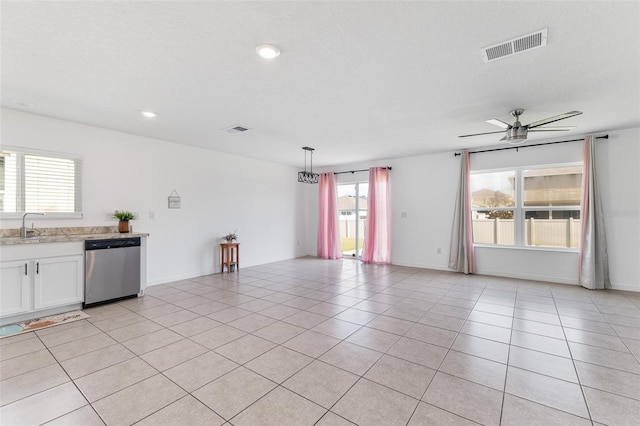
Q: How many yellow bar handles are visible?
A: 0